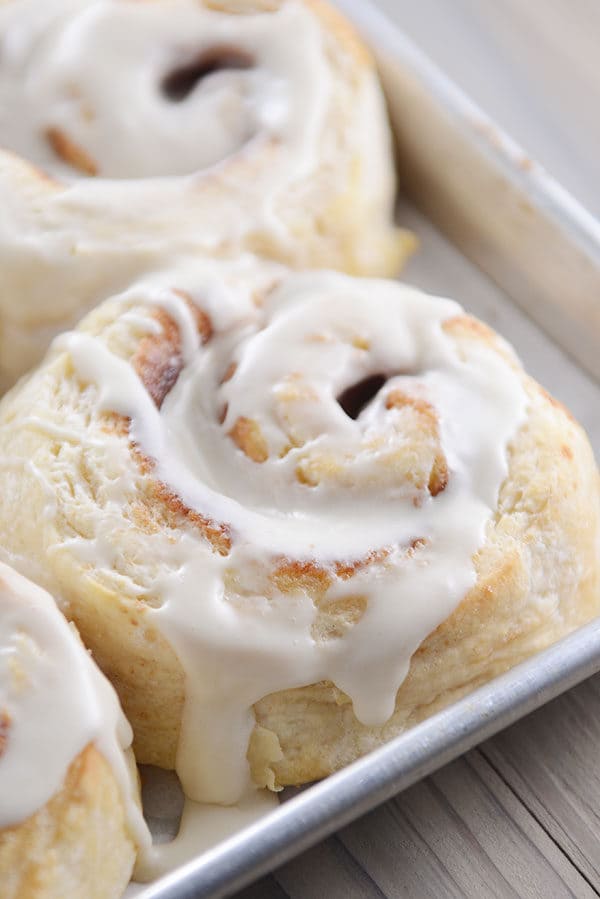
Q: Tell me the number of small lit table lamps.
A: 0